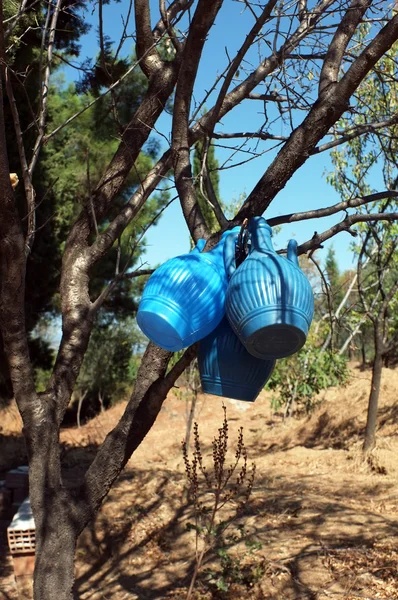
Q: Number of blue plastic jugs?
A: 3